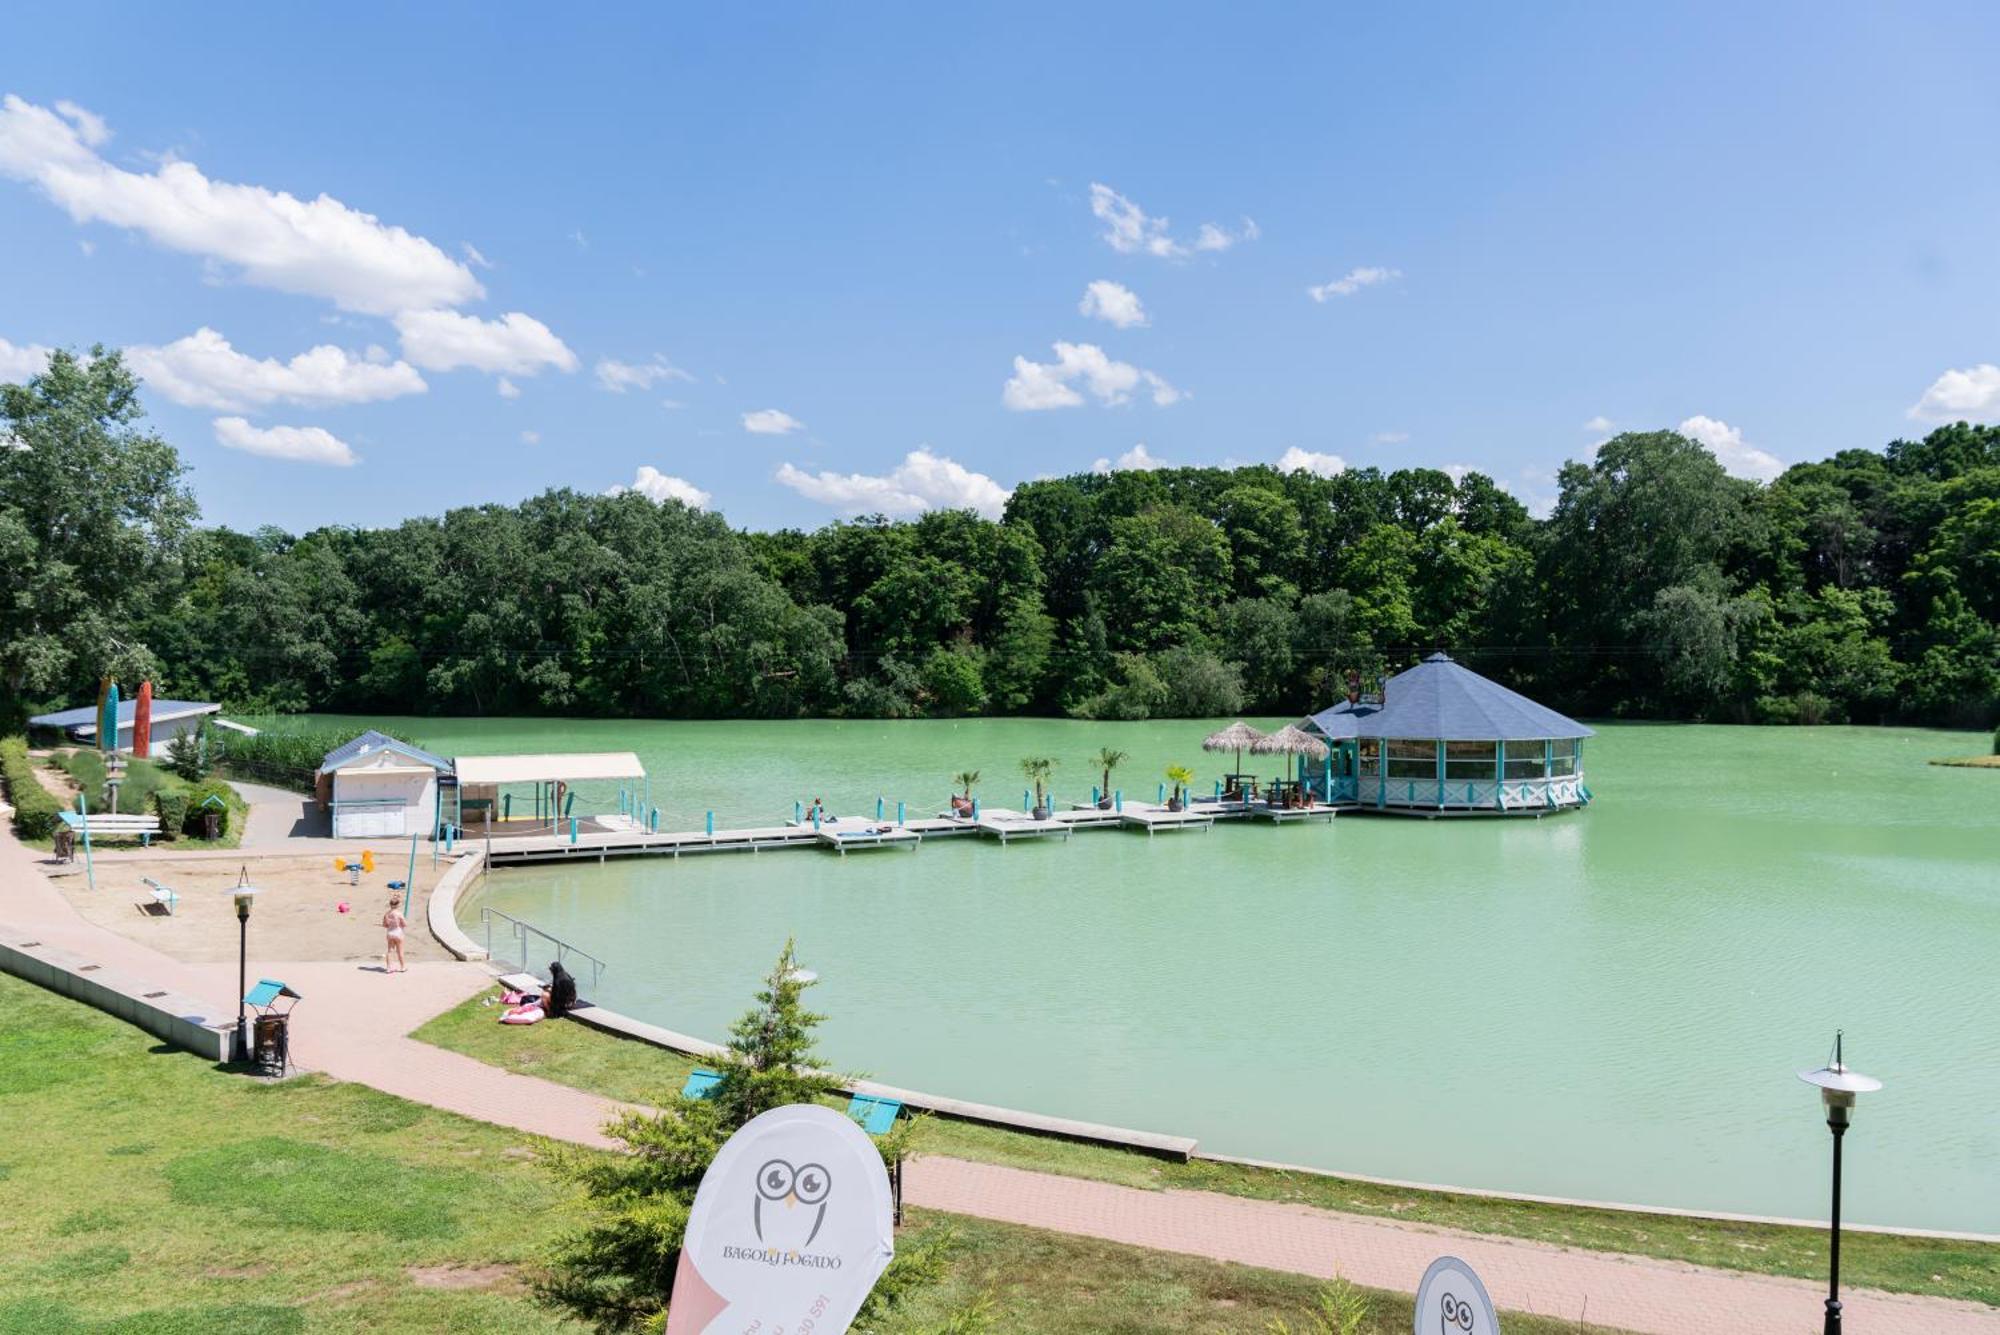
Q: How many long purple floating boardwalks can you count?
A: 0